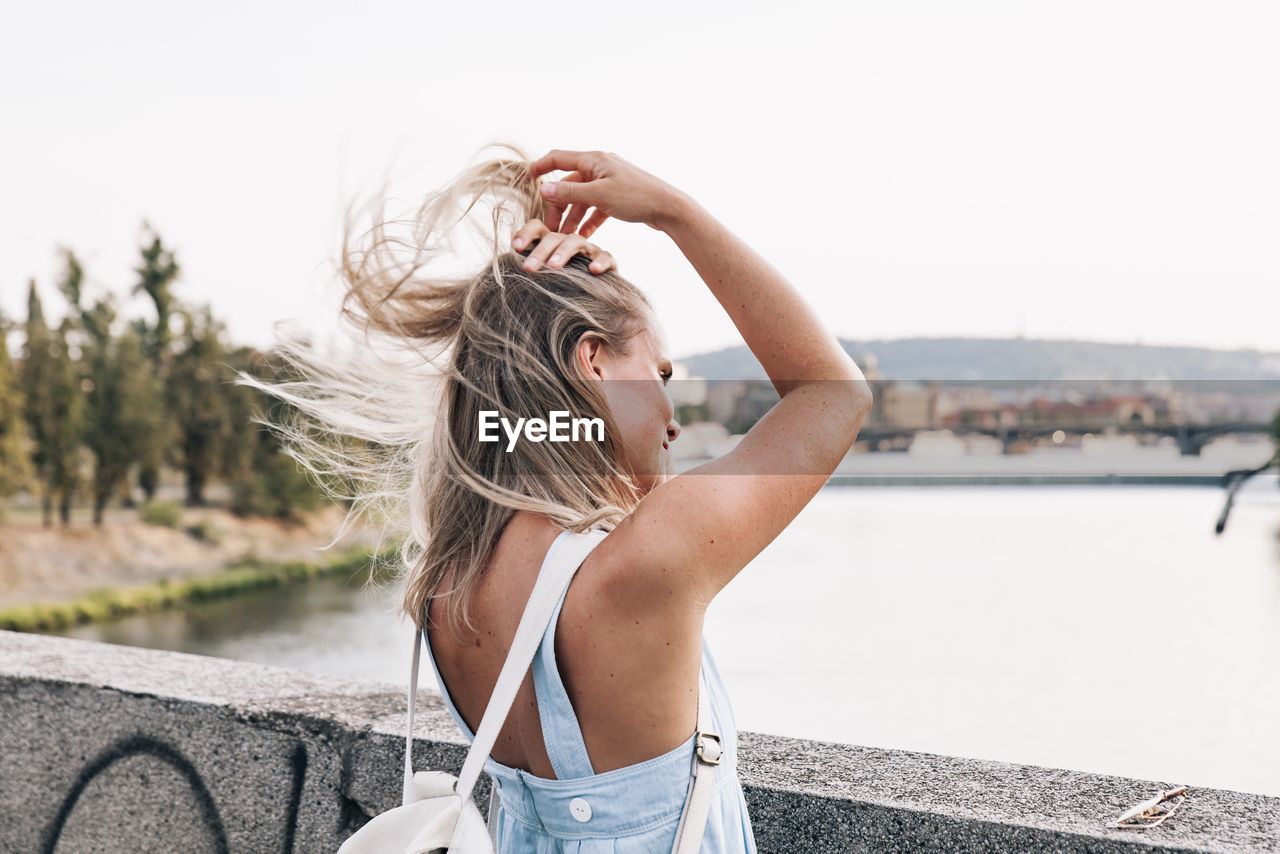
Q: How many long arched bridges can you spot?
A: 1